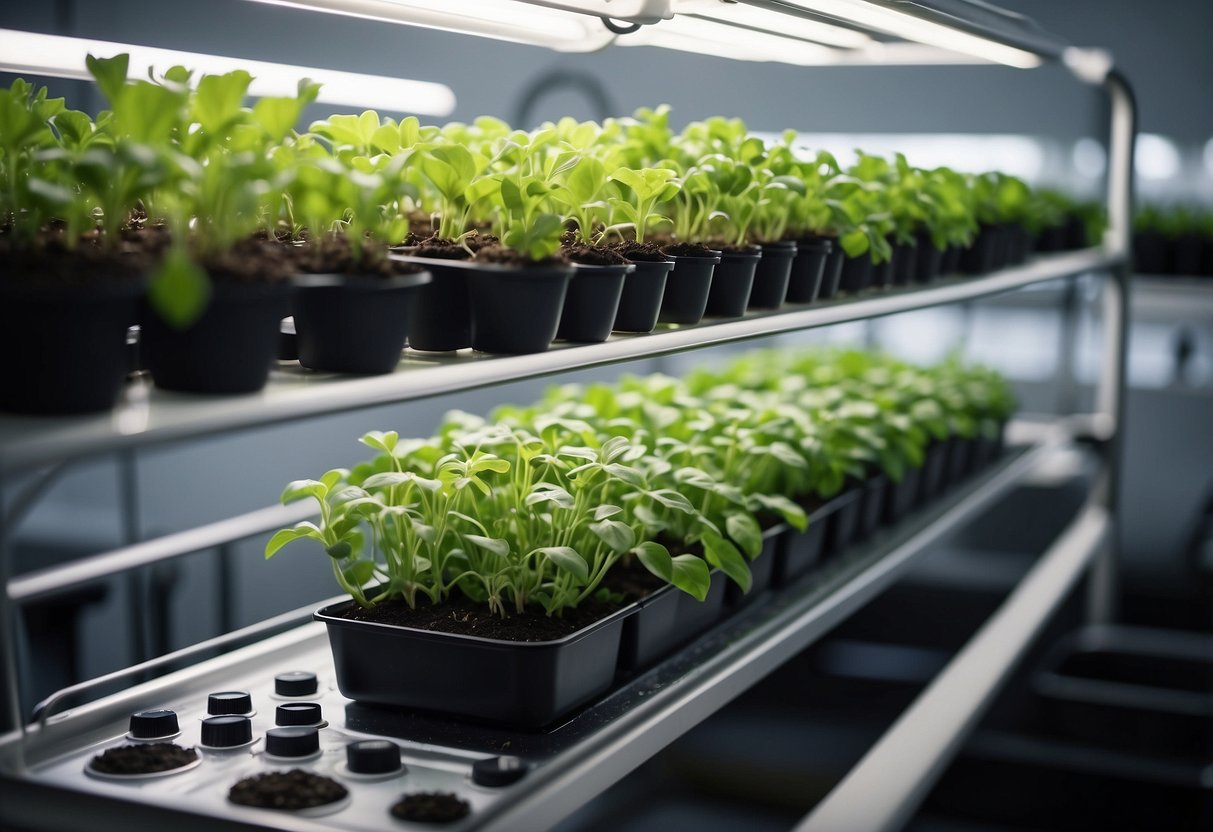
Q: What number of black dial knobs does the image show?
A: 8